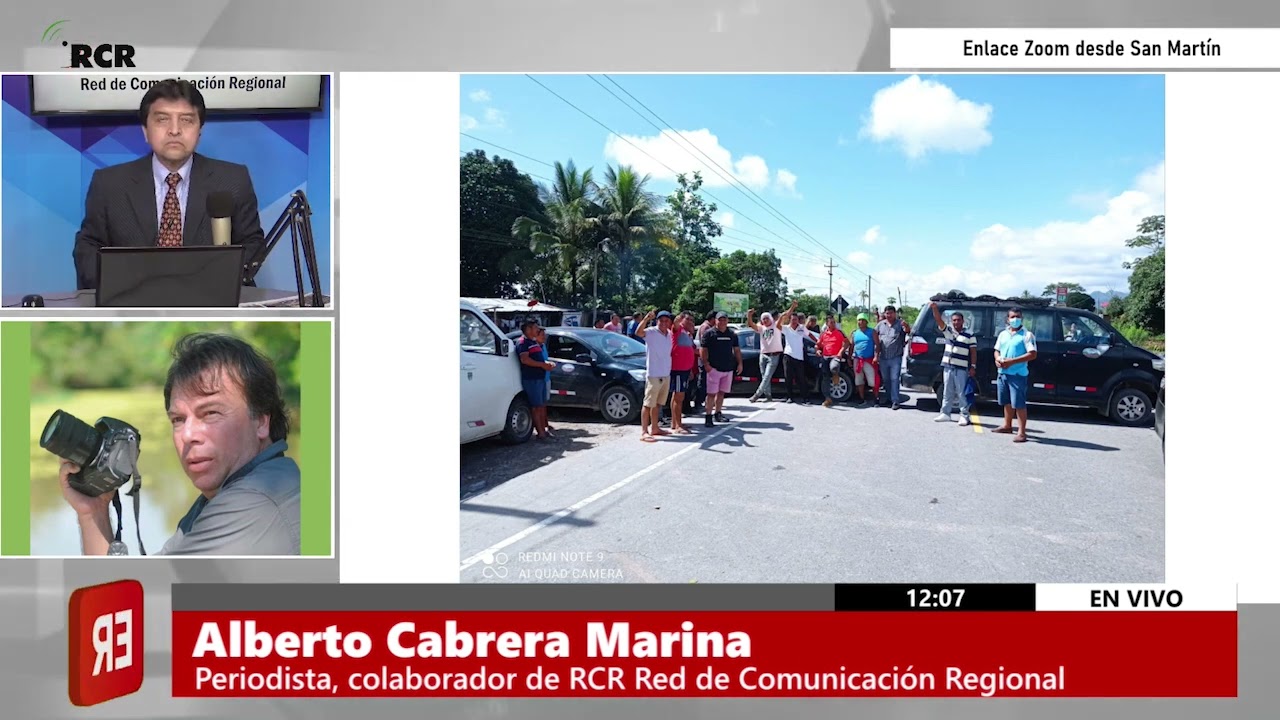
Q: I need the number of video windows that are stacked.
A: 2